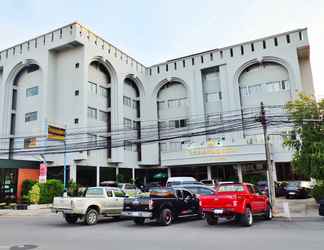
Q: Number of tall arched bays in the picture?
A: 5